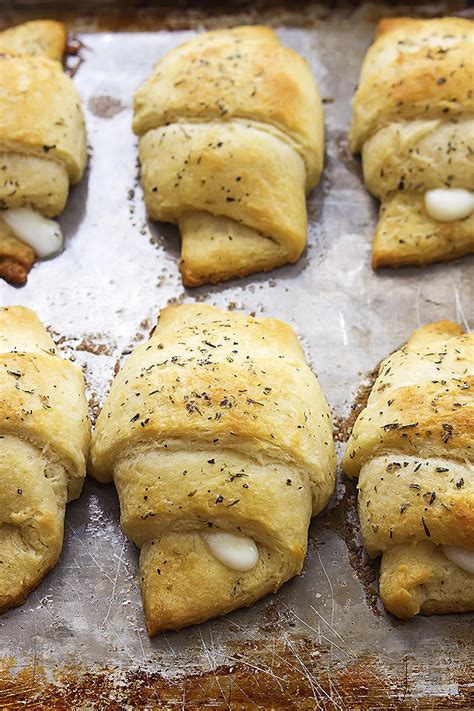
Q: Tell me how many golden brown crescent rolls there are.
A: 6